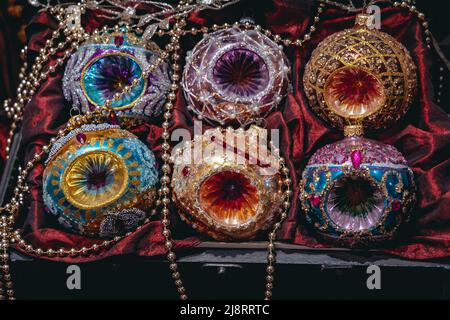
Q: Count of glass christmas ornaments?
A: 6